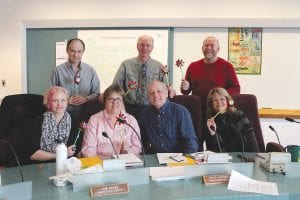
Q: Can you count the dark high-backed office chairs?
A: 4